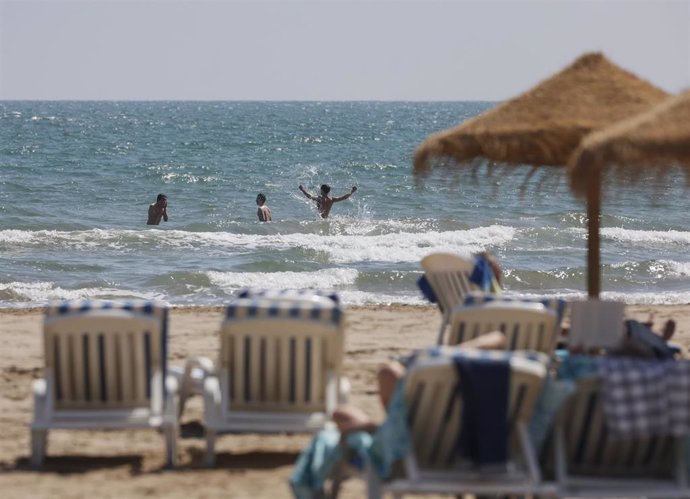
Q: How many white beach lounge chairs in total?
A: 6